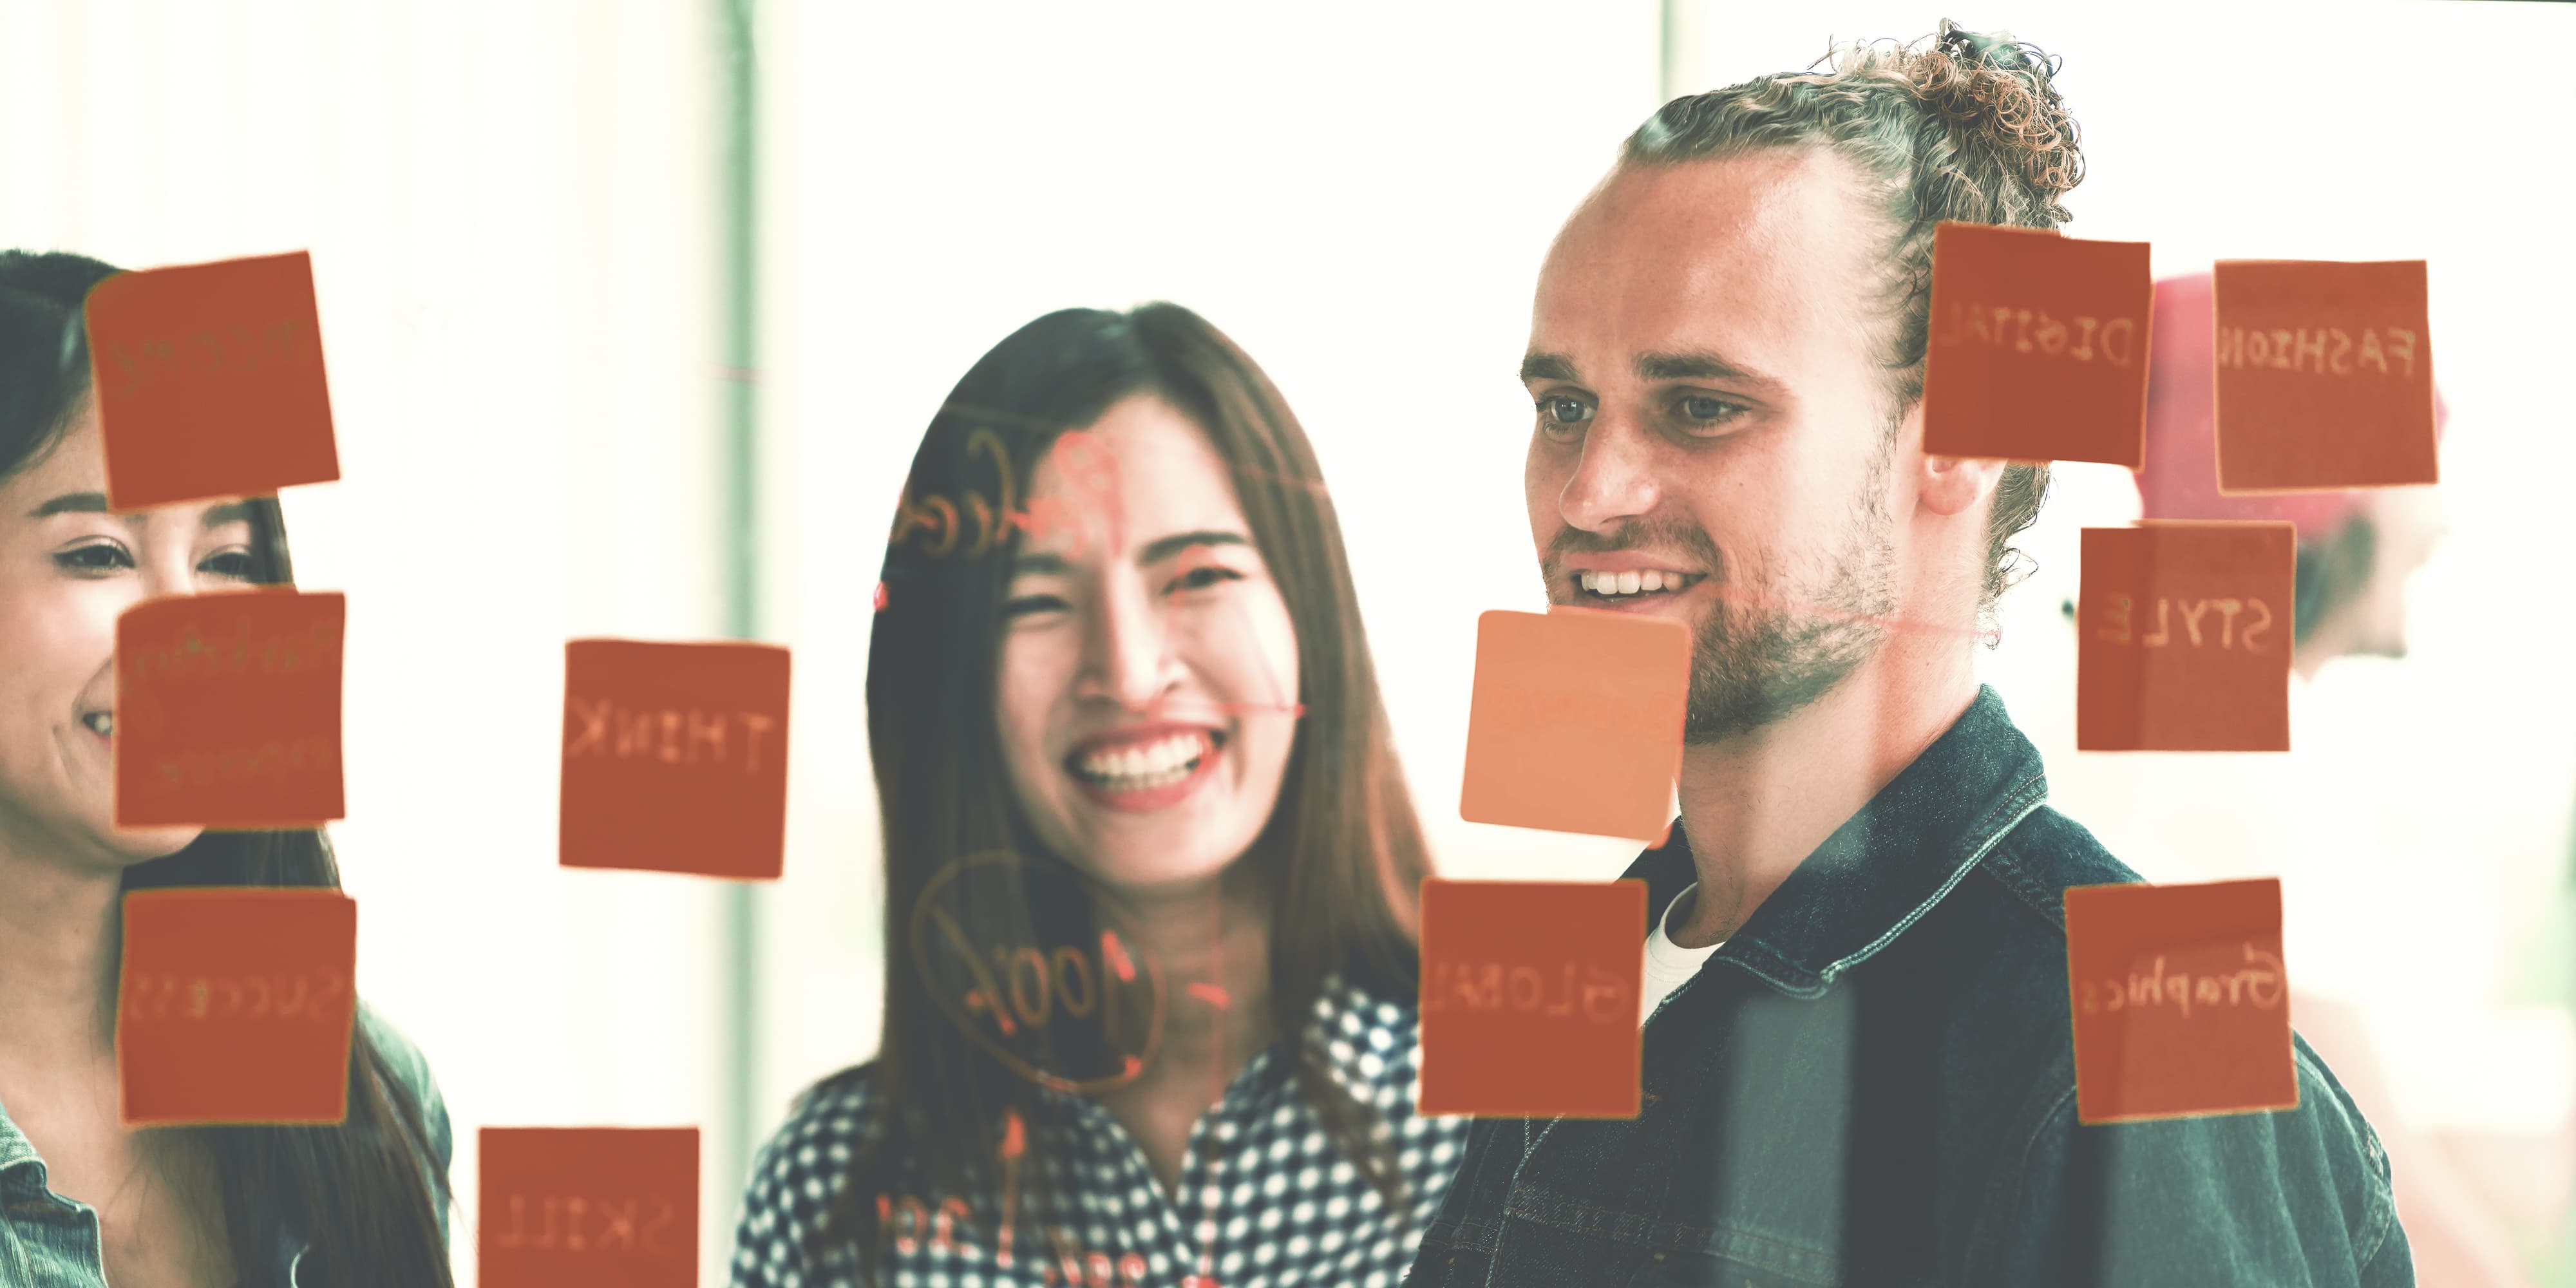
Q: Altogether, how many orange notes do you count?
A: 11